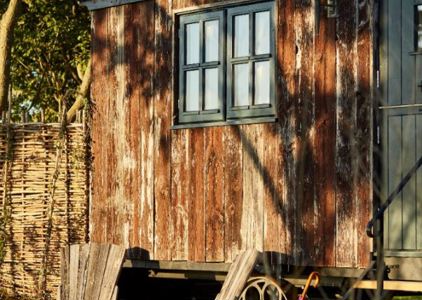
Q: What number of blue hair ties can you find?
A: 0